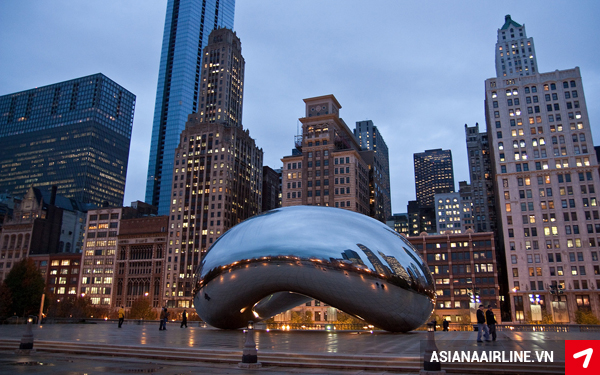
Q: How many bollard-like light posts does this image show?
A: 3